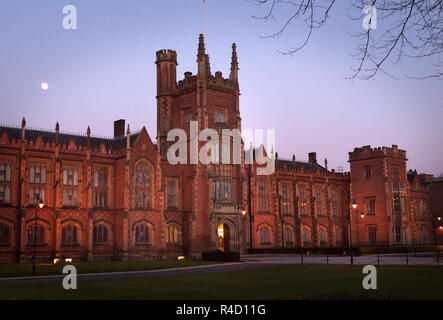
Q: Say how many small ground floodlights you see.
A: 3